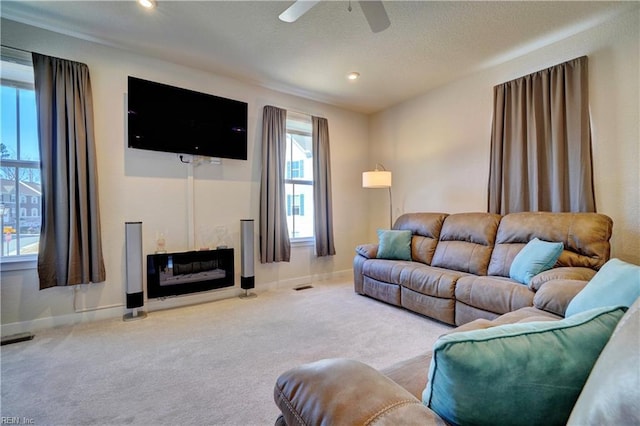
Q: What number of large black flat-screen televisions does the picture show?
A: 1